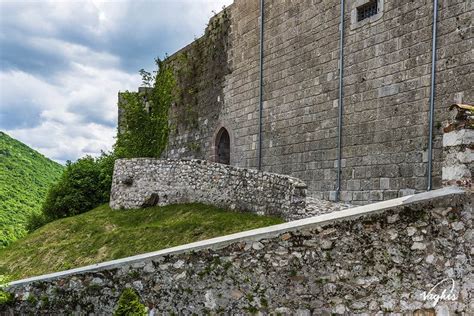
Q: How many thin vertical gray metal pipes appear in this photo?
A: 3